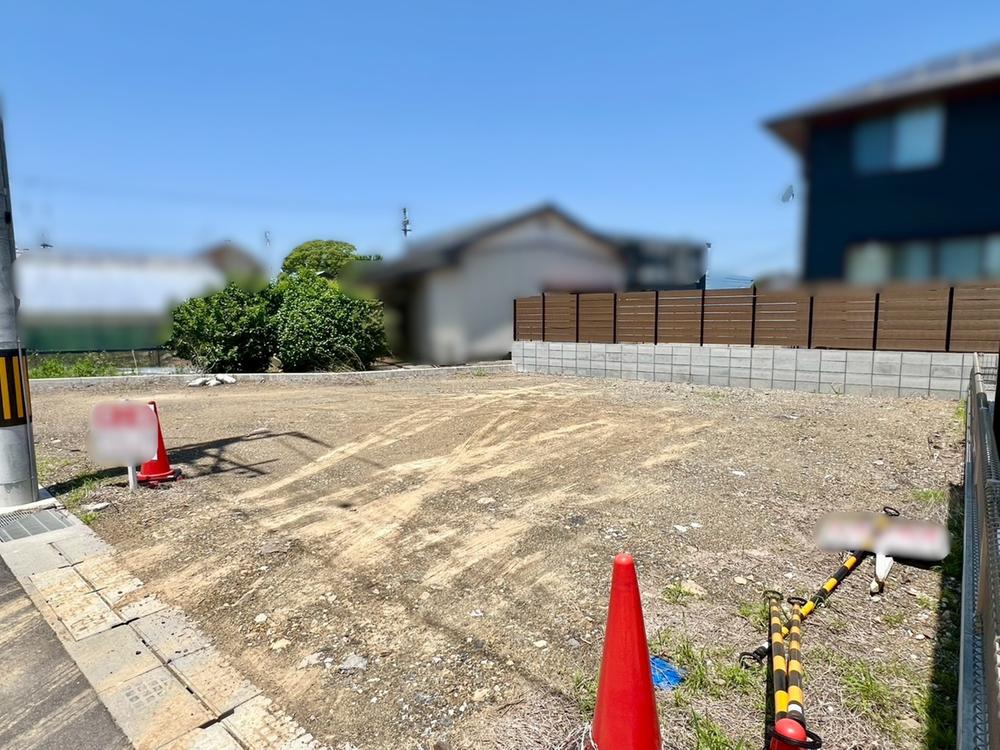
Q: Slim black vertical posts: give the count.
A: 10